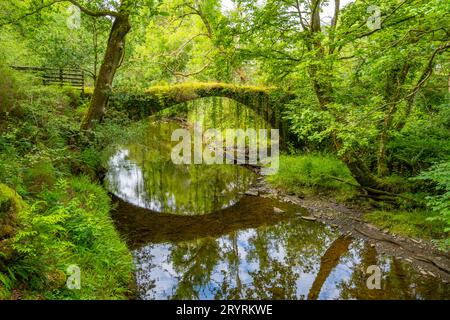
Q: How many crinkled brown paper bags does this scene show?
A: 0